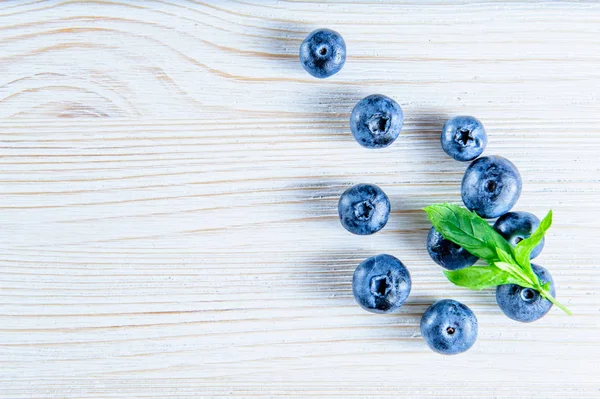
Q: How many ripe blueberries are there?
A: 10